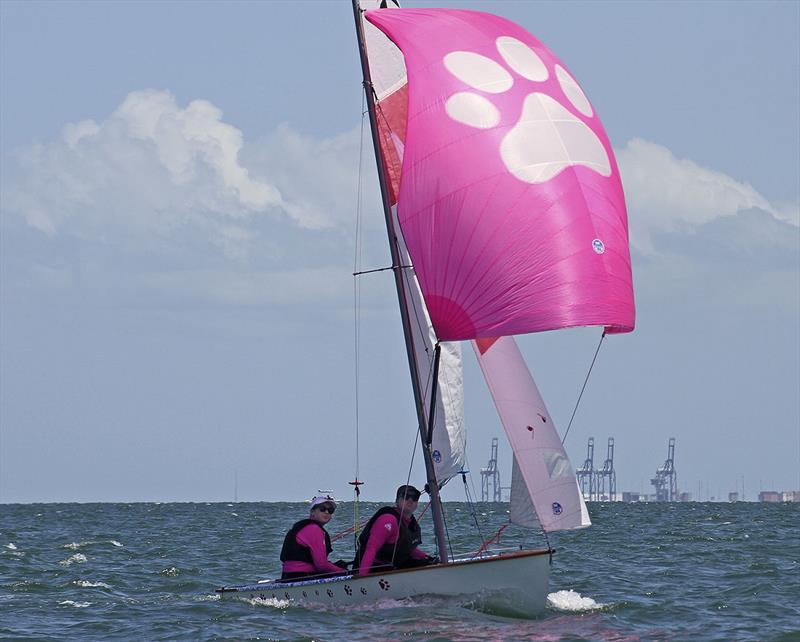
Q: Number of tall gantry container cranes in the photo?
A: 4